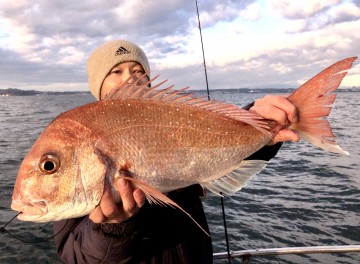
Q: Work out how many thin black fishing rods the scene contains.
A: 1